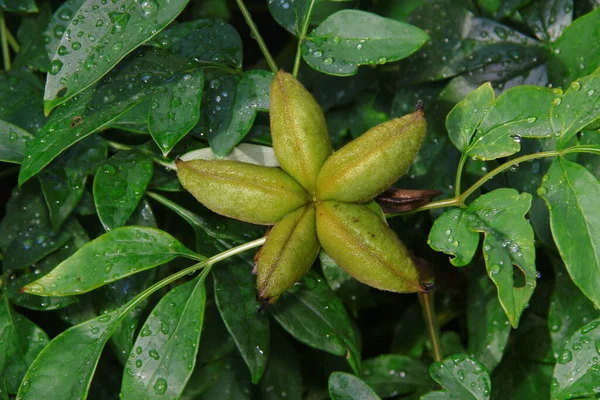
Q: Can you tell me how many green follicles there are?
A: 5